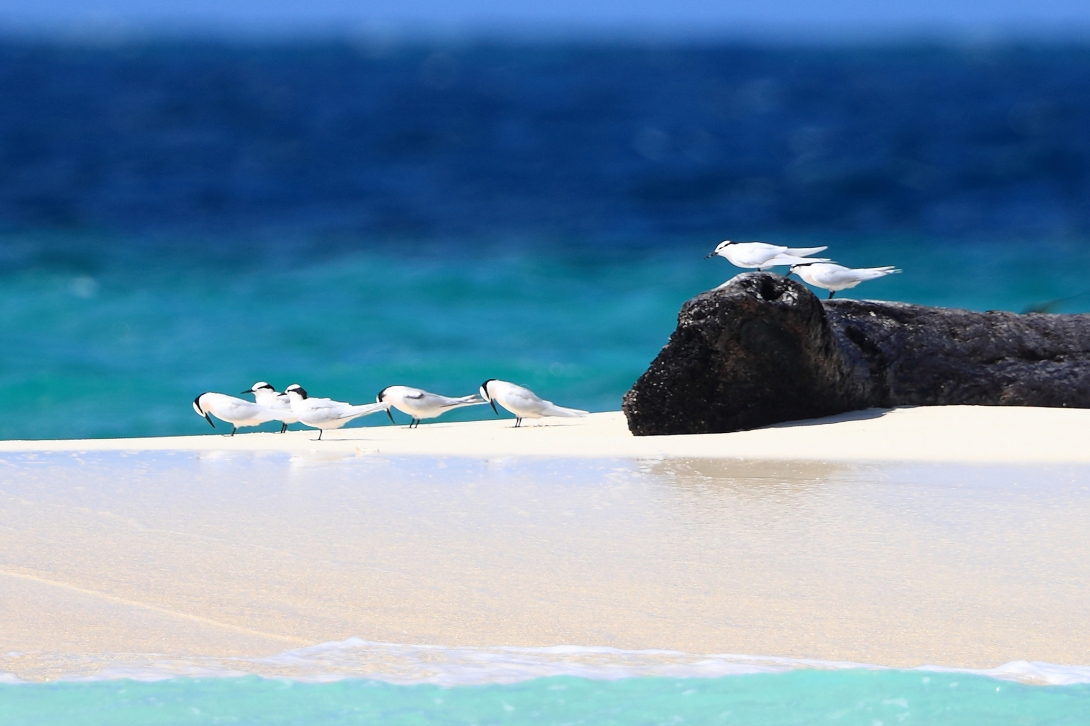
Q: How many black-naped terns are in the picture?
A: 7